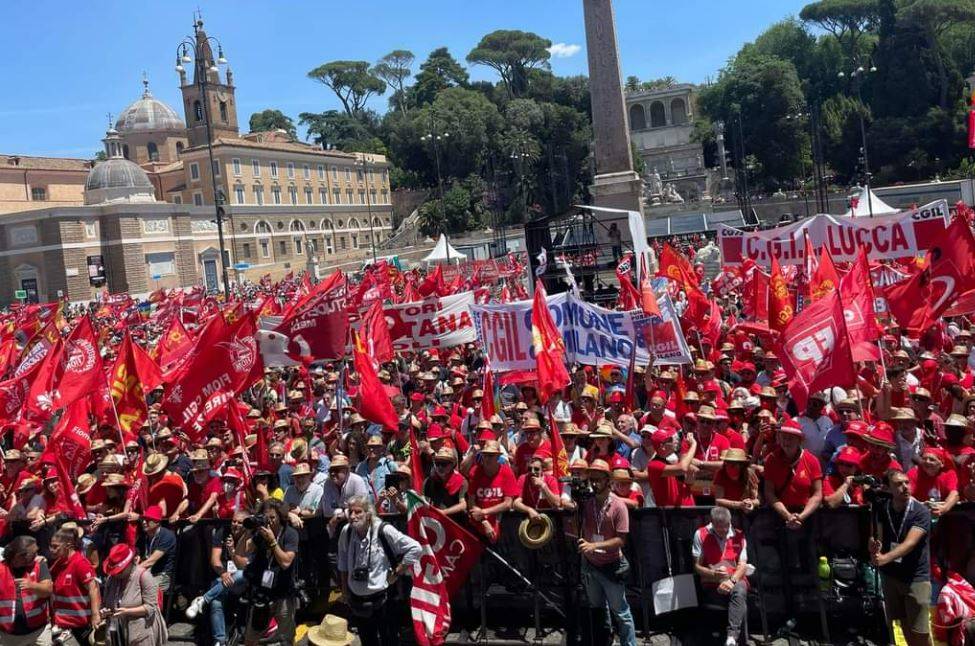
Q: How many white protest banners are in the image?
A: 3